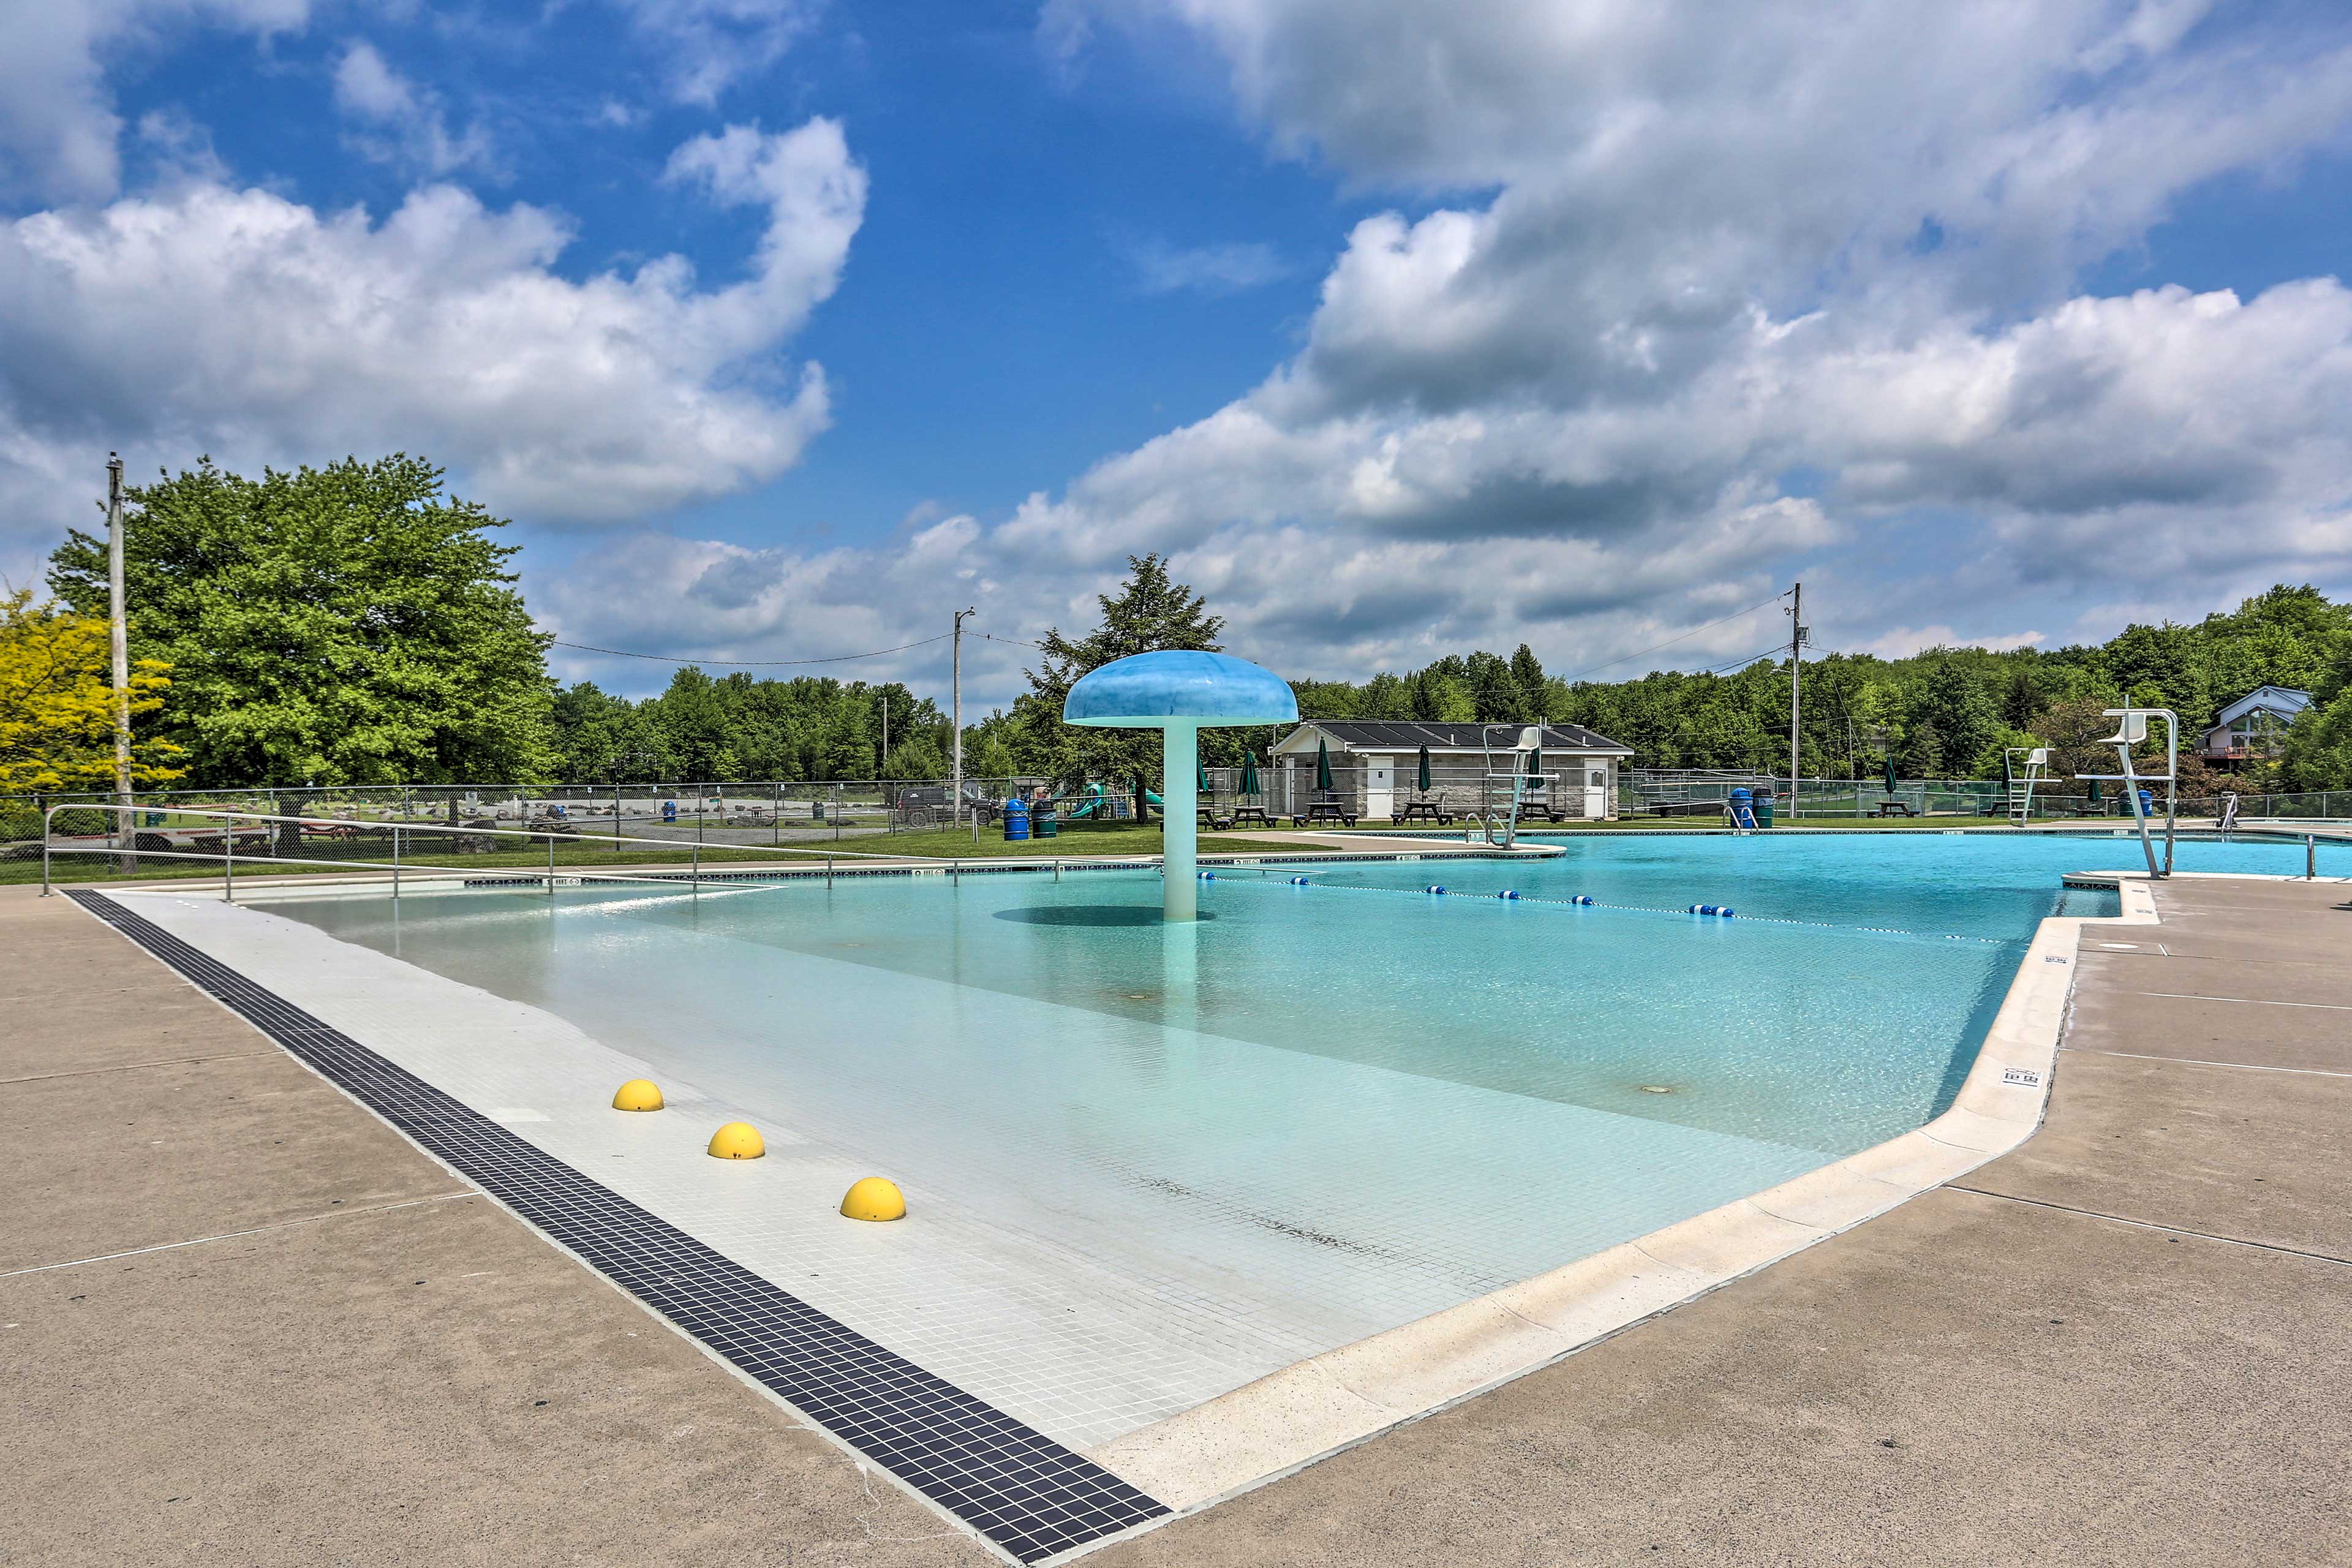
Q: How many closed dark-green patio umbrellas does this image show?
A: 8